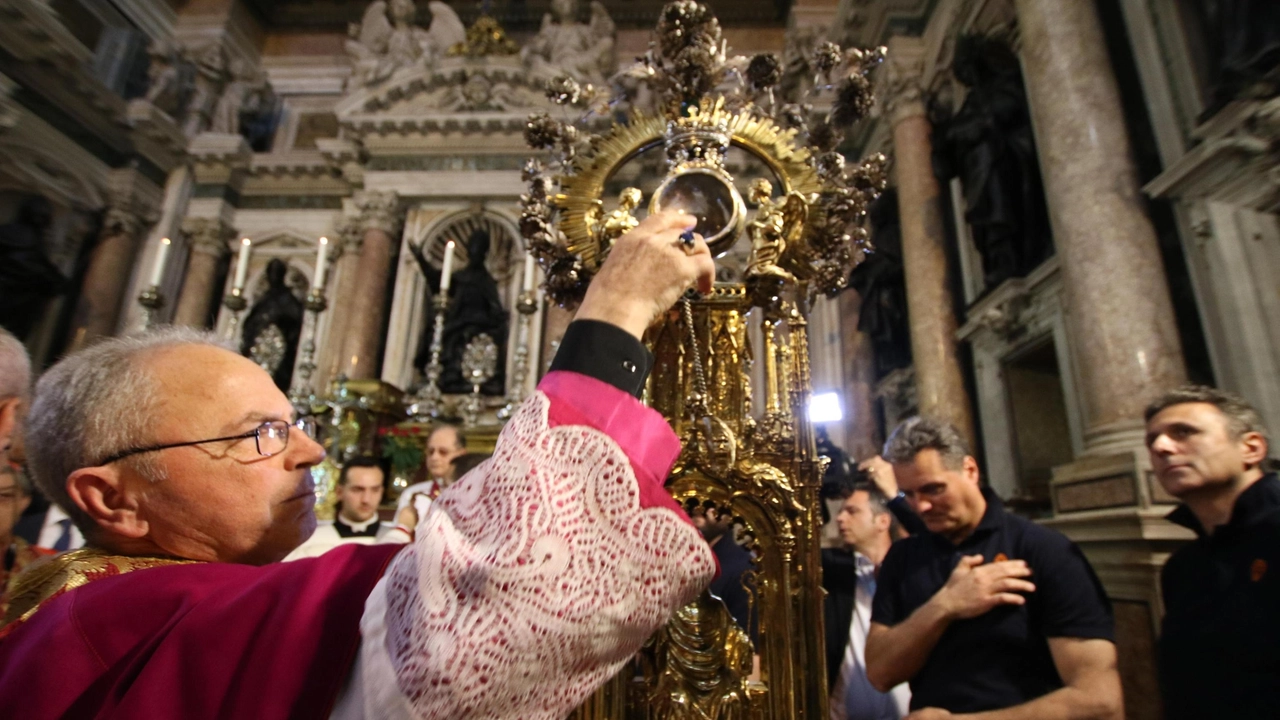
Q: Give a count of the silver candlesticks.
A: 5